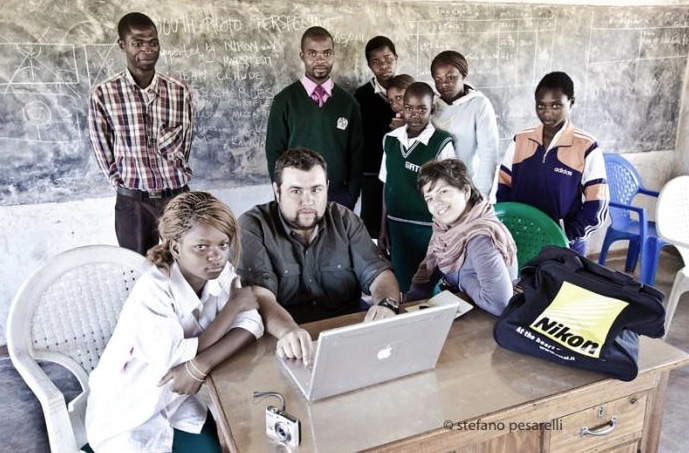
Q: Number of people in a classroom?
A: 10